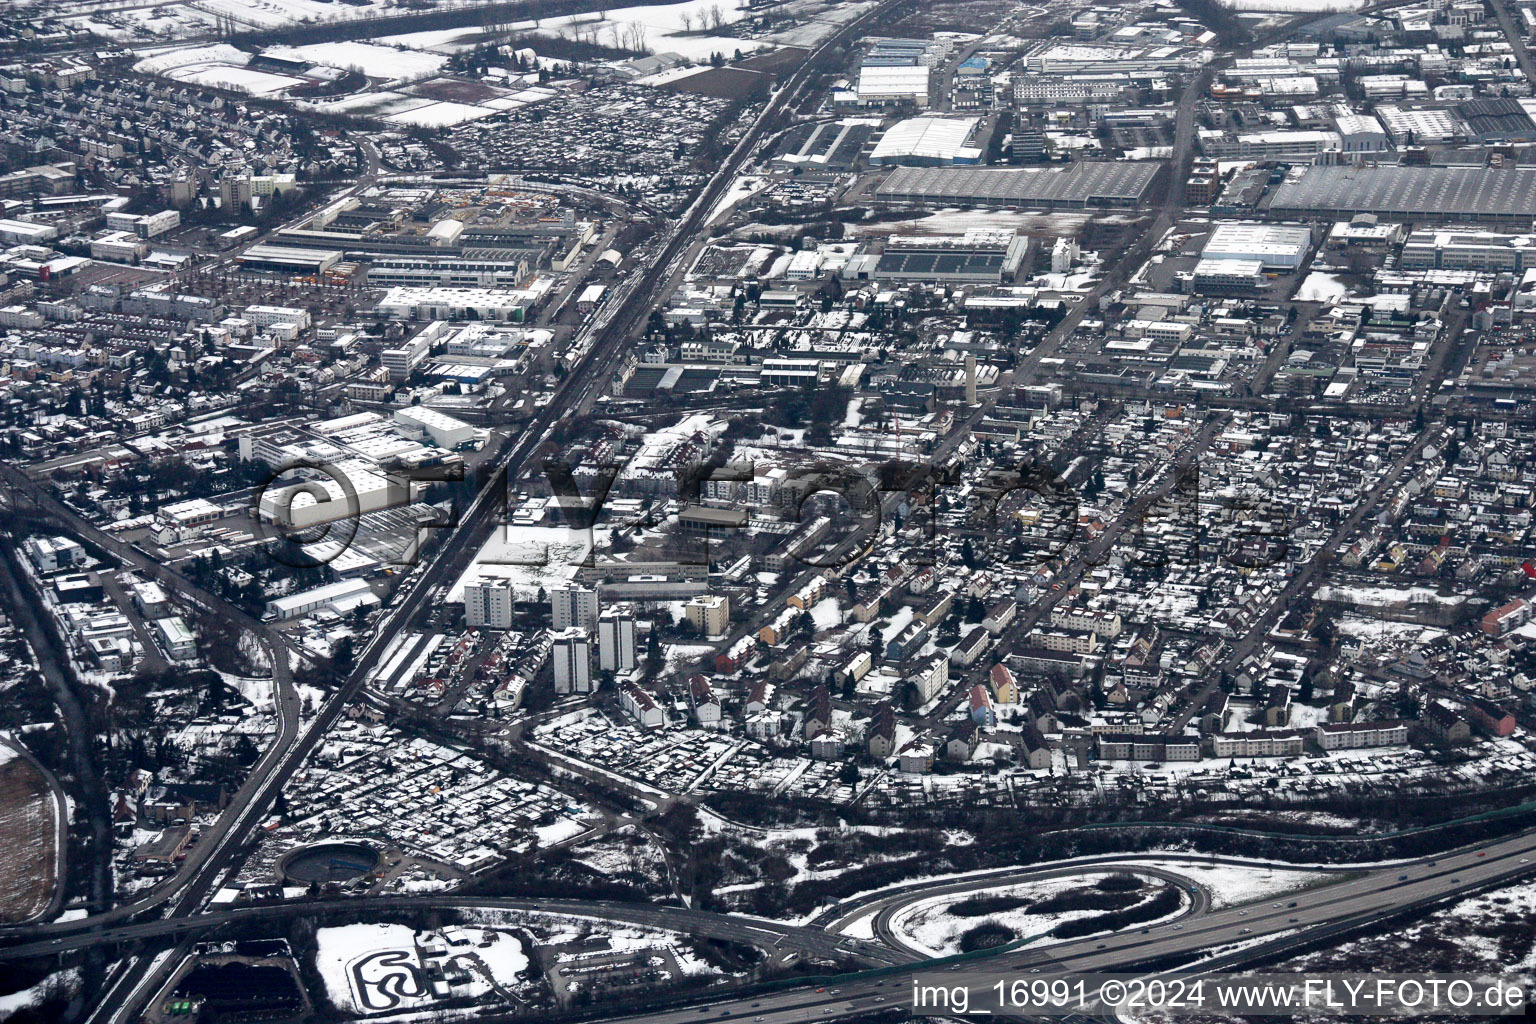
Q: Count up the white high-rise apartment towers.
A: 4